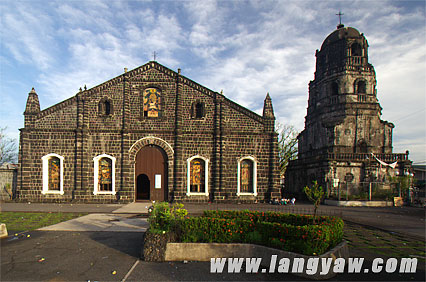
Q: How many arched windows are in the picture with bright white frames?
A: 4